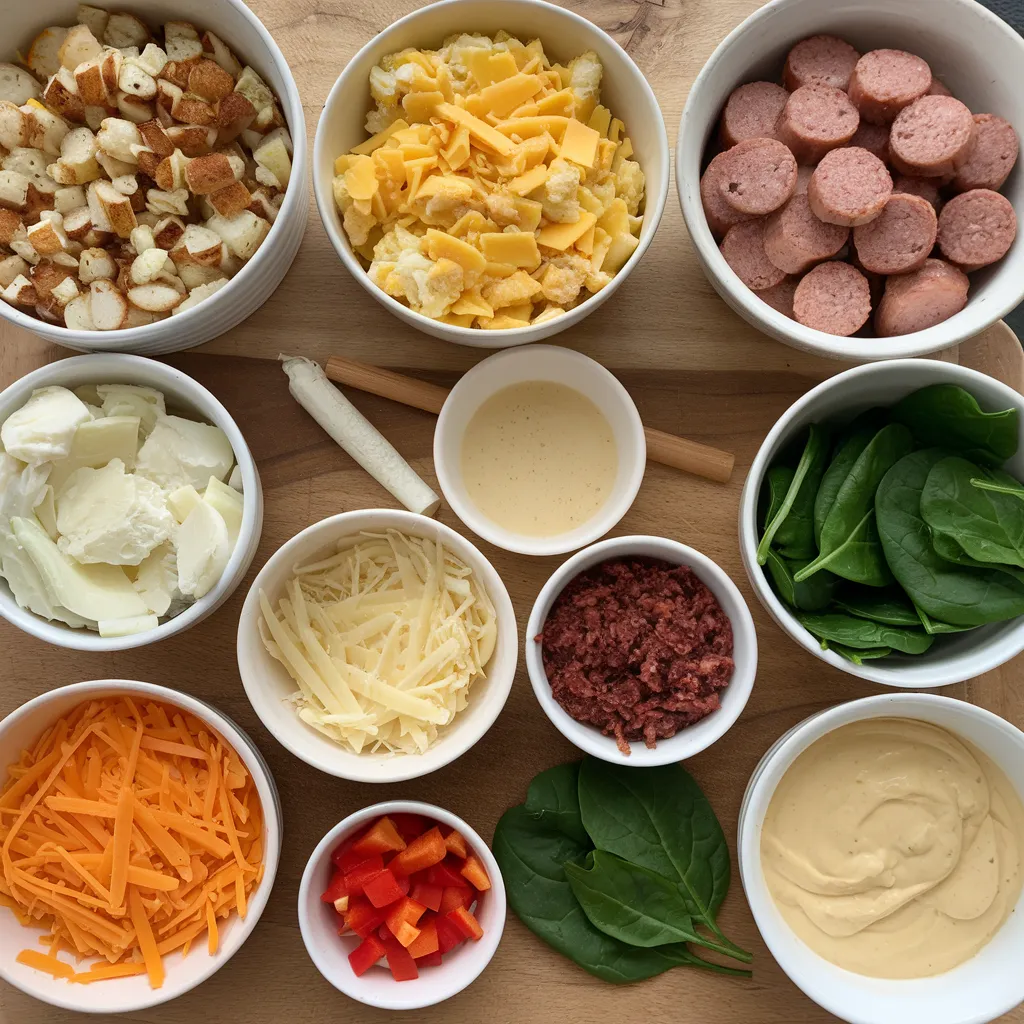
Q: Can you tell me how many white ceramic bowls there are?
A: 11